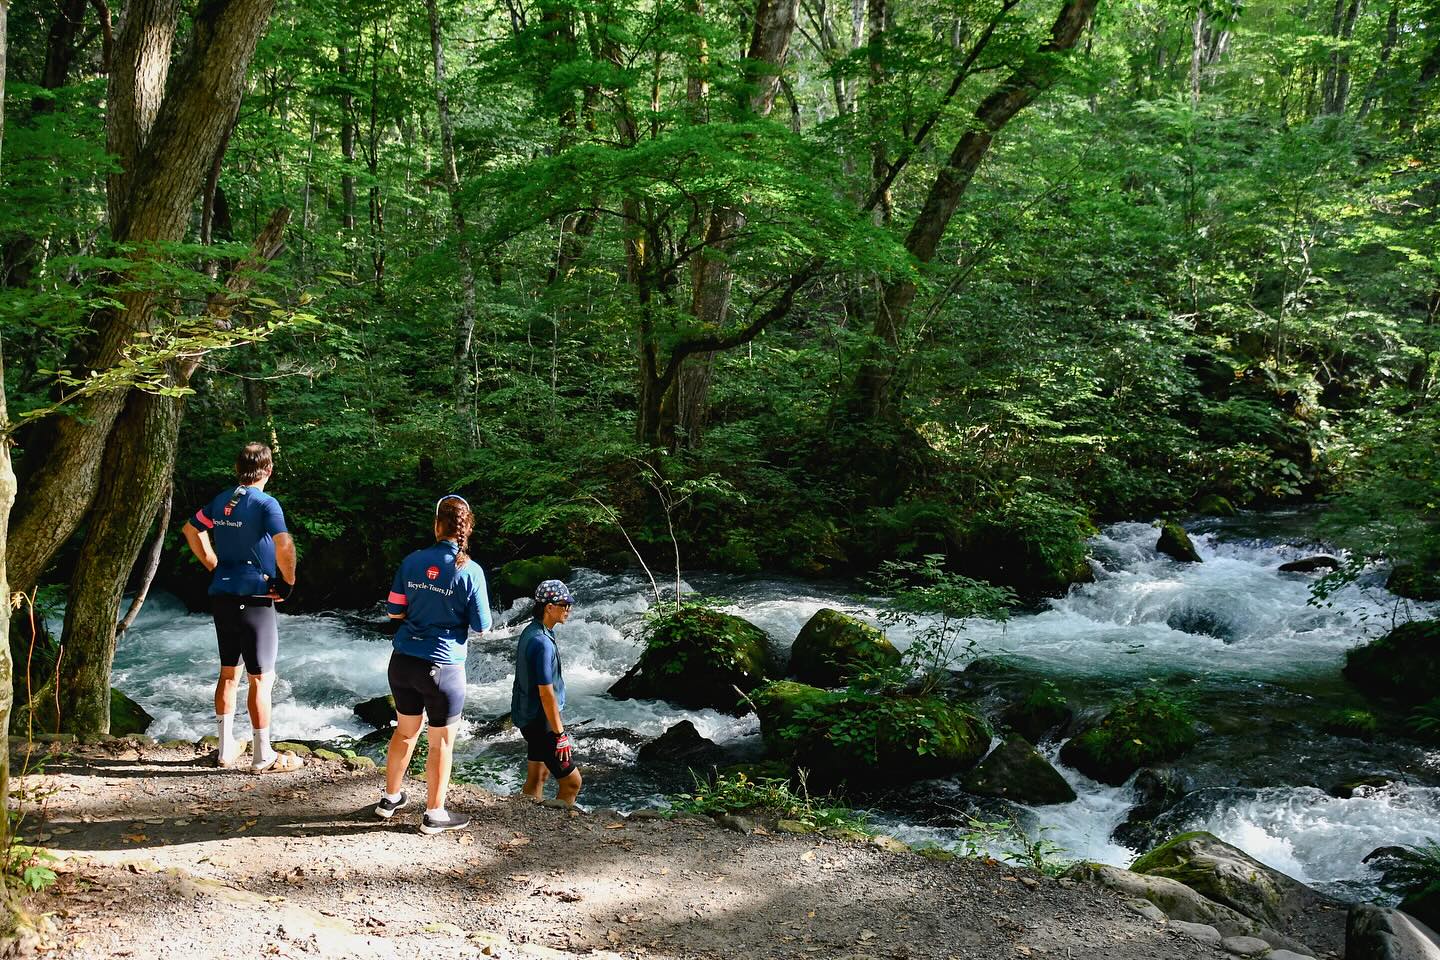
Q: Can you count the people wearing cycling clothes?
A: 3